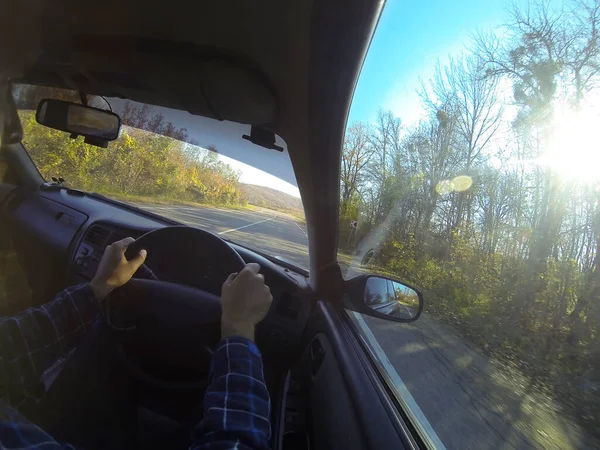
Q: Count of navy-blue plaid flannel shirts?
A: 1